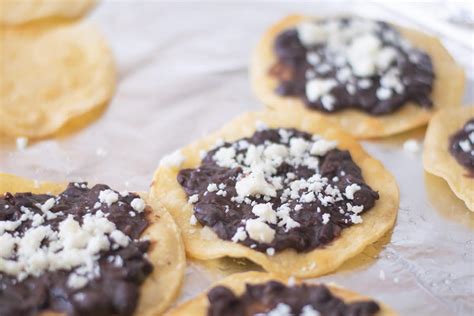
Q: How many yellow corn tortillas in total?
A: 7